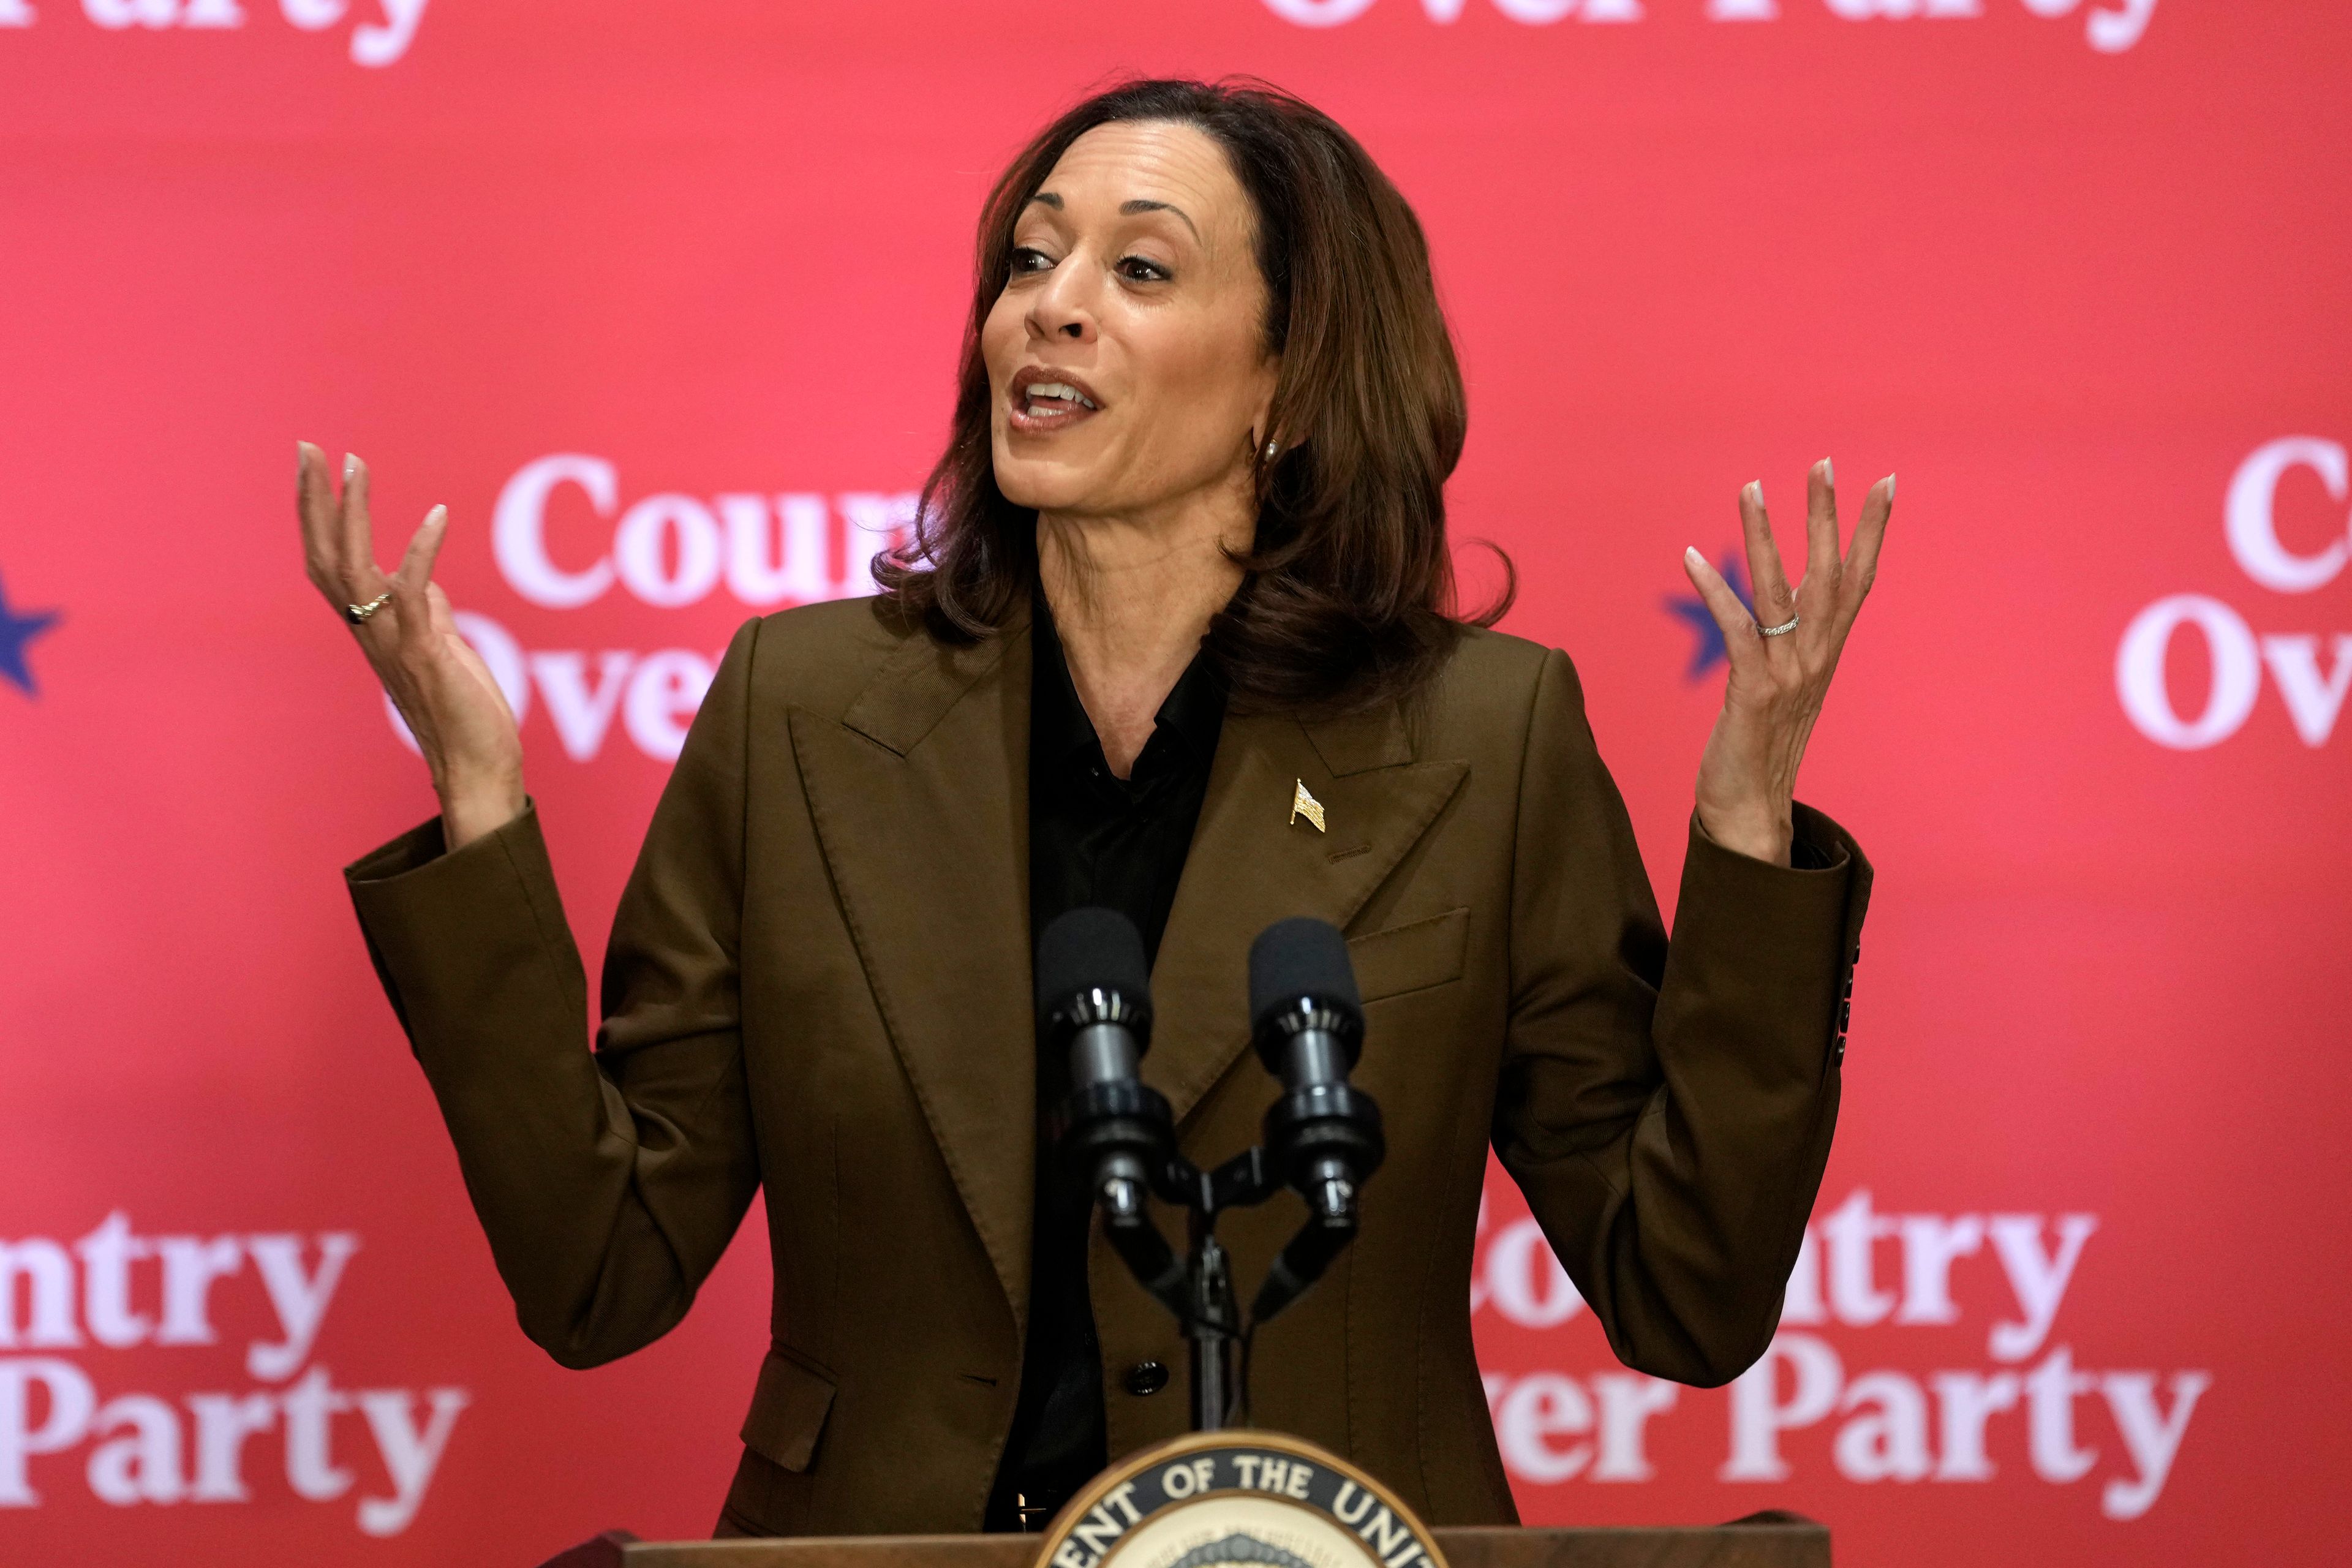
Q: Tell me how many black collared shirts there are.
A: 1